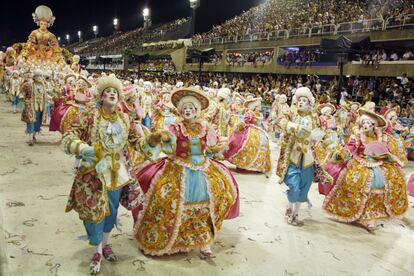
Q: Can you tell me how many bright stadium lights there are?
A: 7